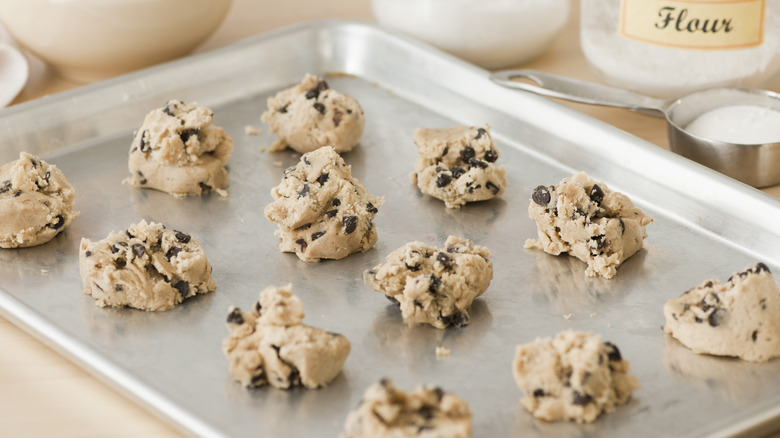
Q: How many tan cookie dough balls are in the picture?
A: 12